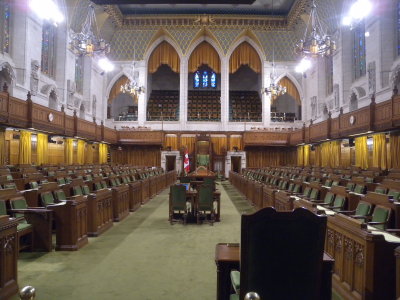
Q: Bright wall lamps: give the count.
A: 4